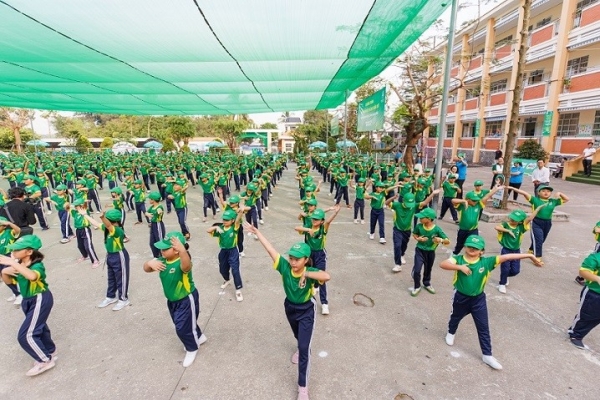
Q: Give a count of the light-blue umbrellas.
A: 5